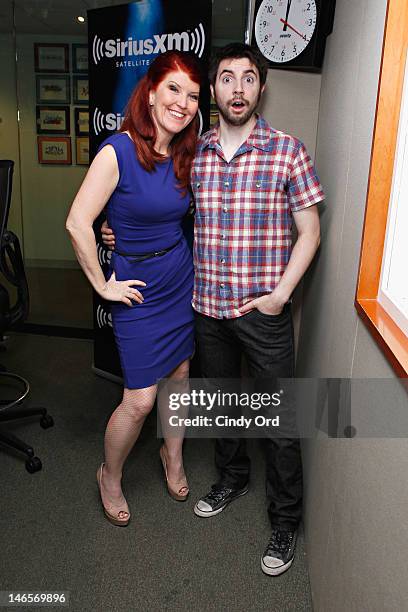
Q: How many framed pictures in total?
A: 8